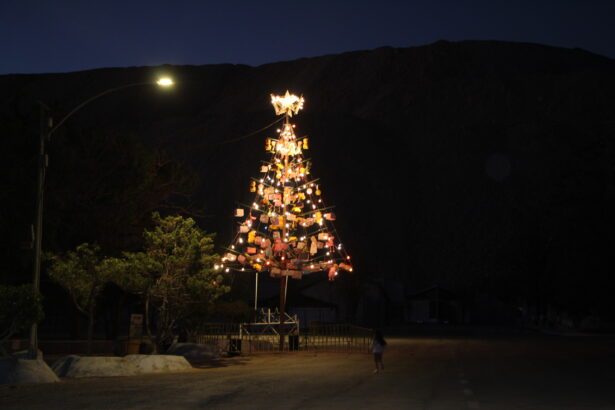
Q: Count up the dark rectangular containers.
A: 2